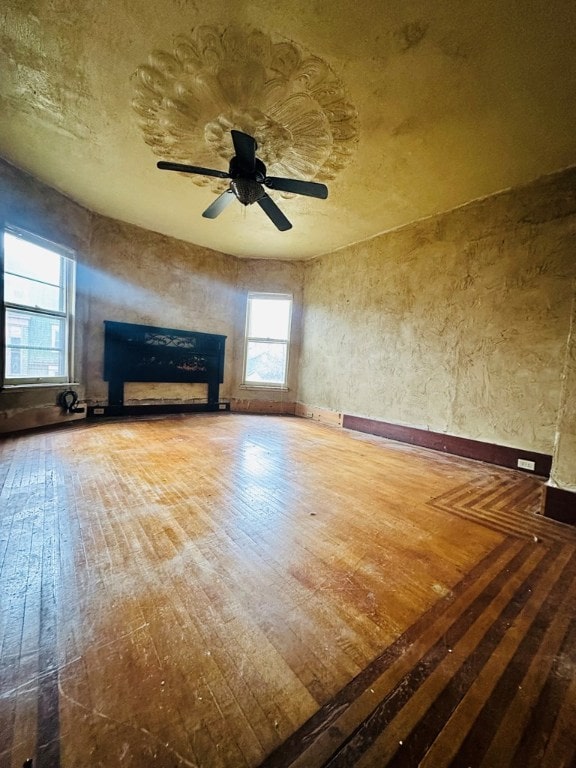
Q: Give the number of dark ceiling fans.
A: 1